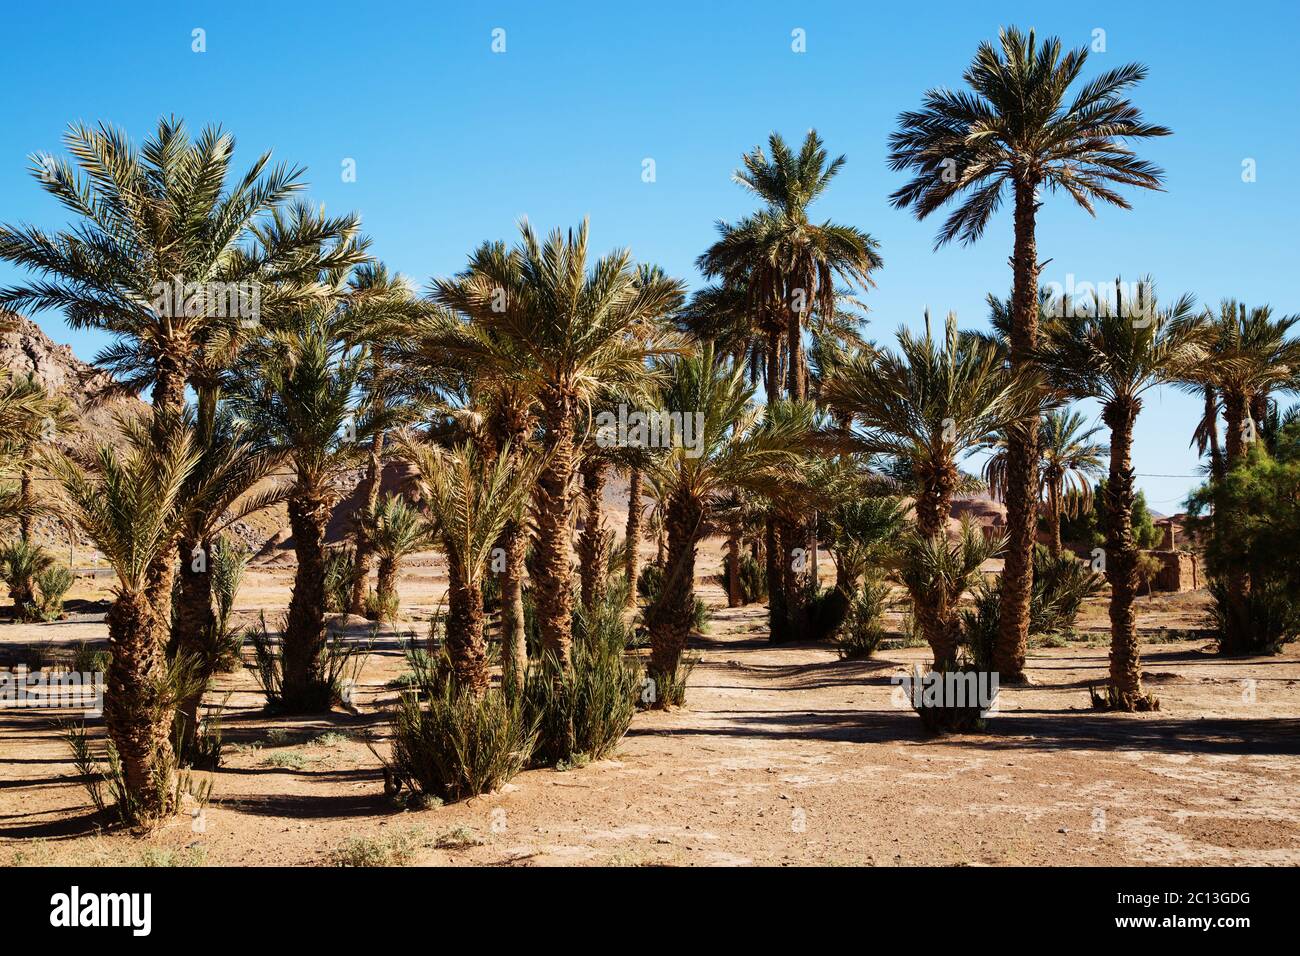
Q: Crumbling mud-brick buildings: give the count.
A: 1